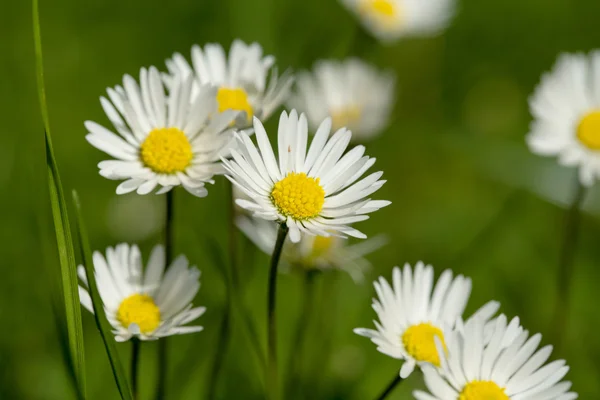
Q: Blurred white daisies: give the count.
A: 4